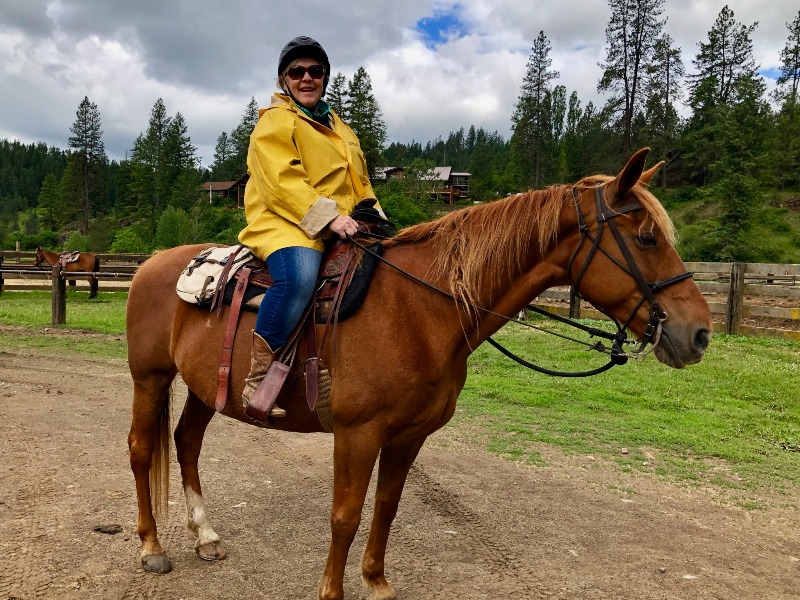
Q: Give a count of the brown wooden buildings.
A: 2